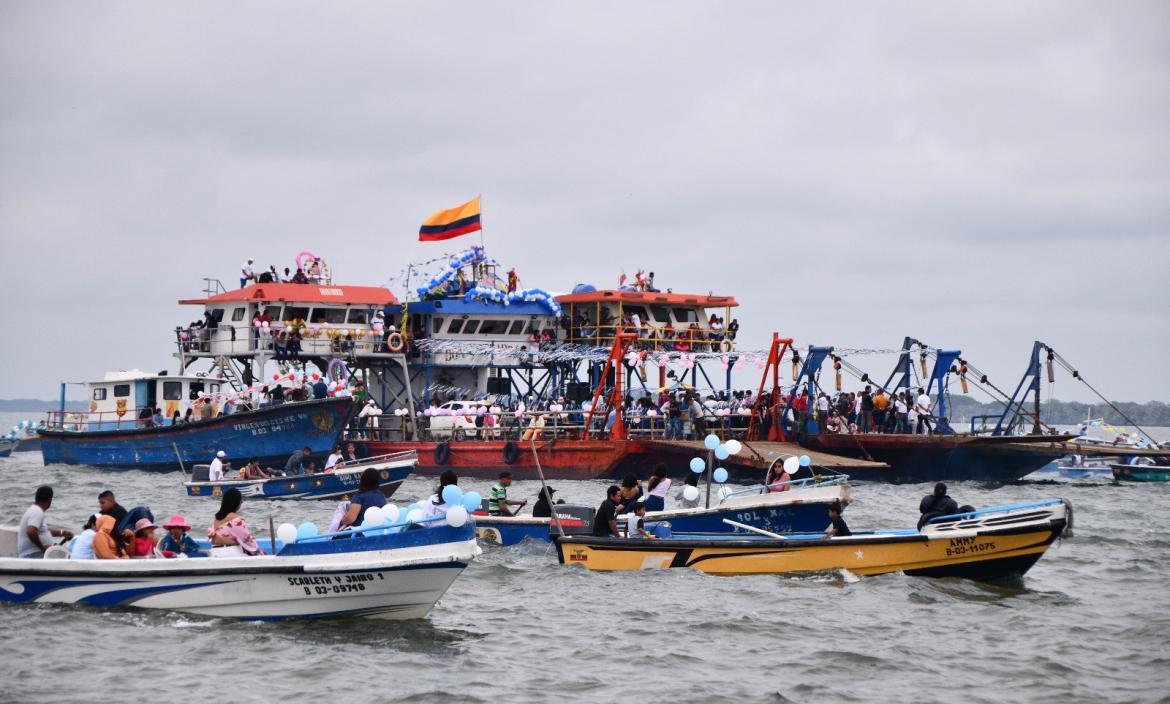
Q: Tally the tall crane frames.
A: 6